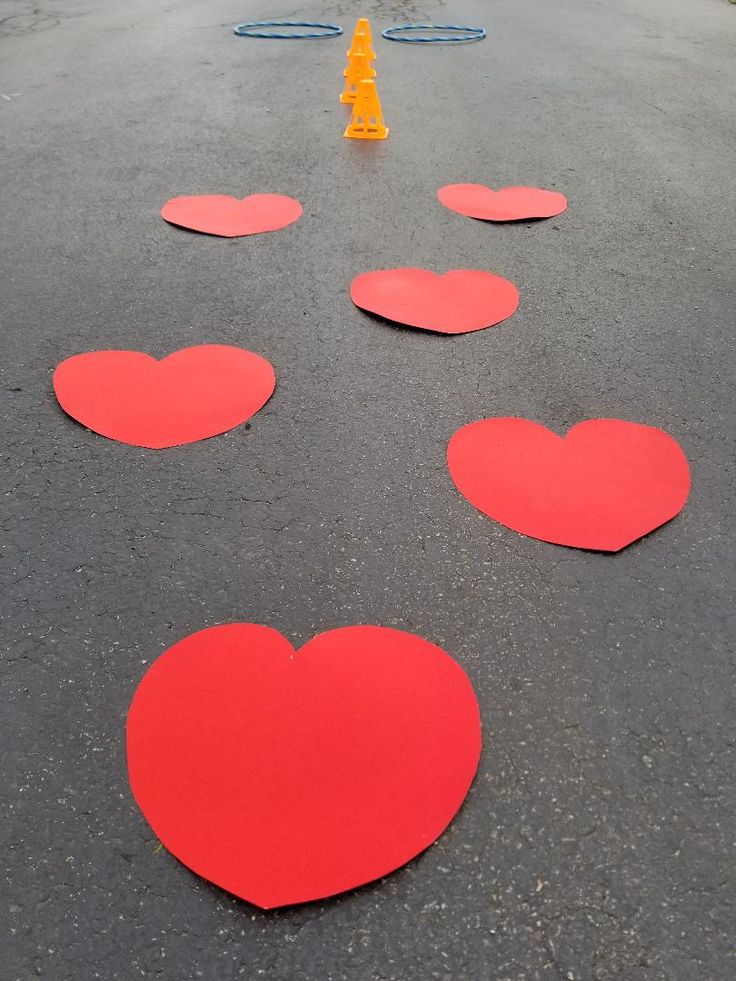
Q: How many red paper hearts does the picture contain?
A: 6